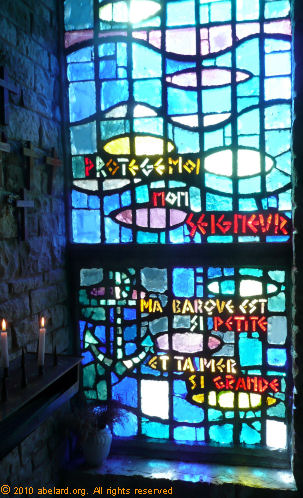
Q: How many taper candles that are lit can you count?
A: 2